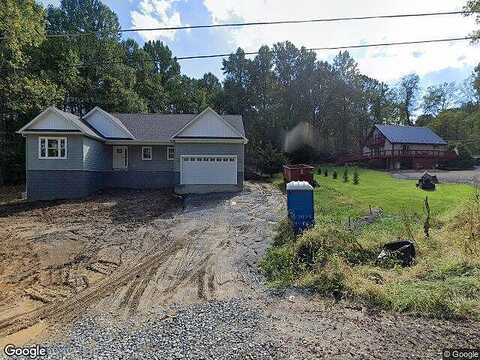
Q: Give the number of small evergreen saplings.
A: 5